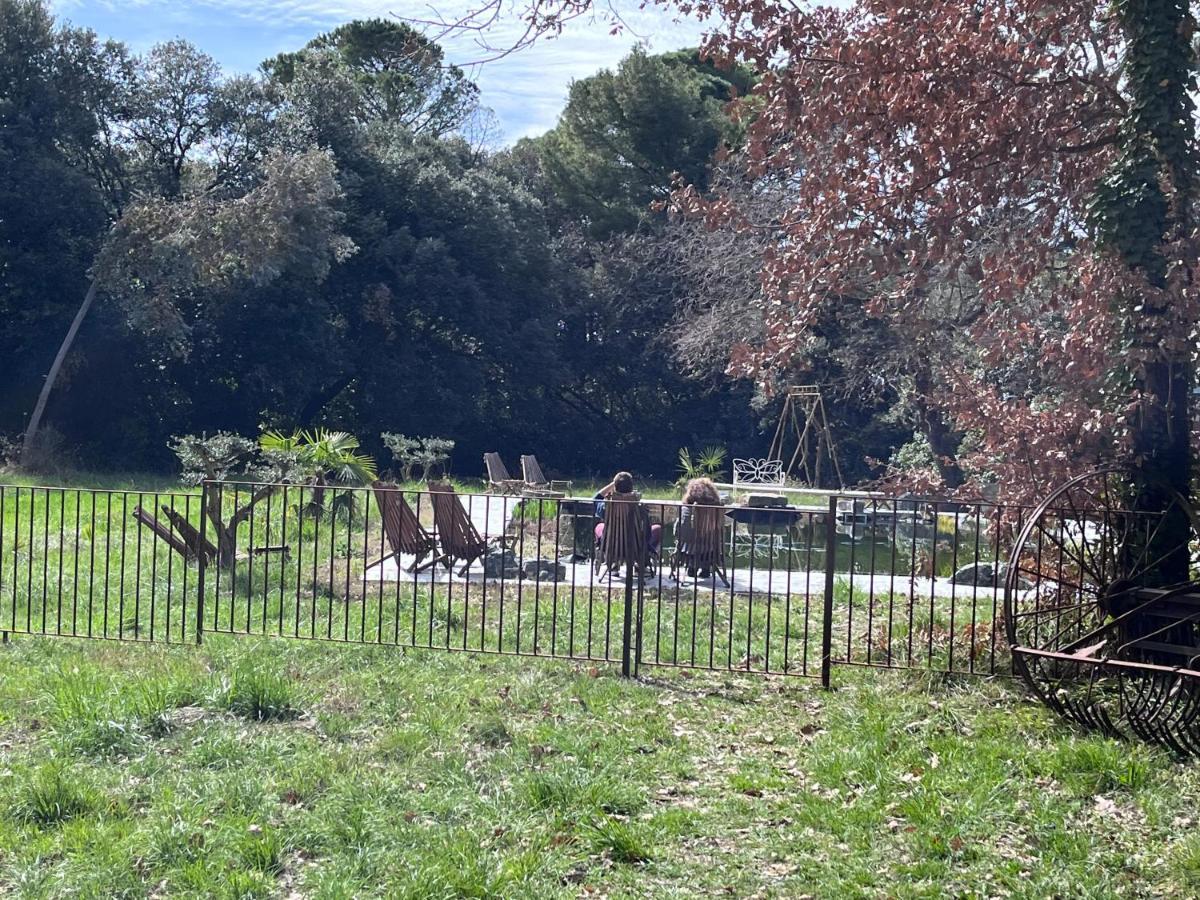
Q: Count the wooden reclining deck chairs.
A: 6